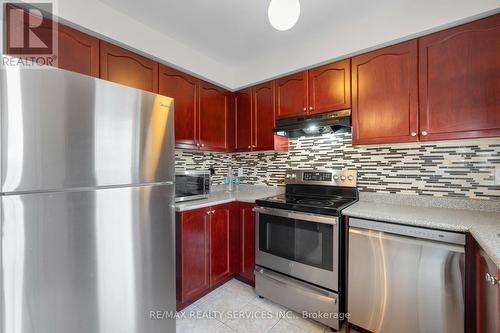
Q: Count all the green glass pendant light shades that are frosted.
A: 0